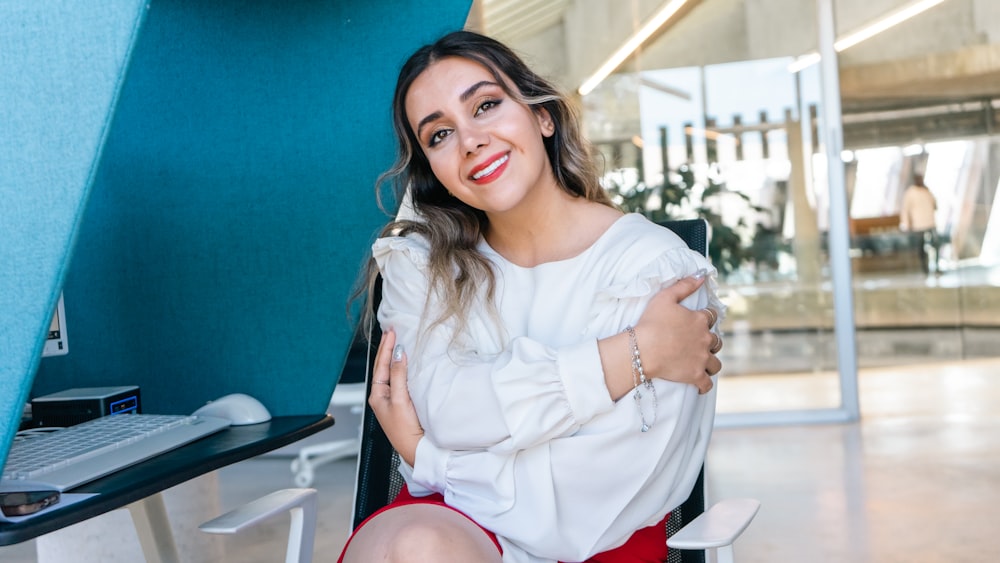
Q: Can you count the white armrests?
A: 2